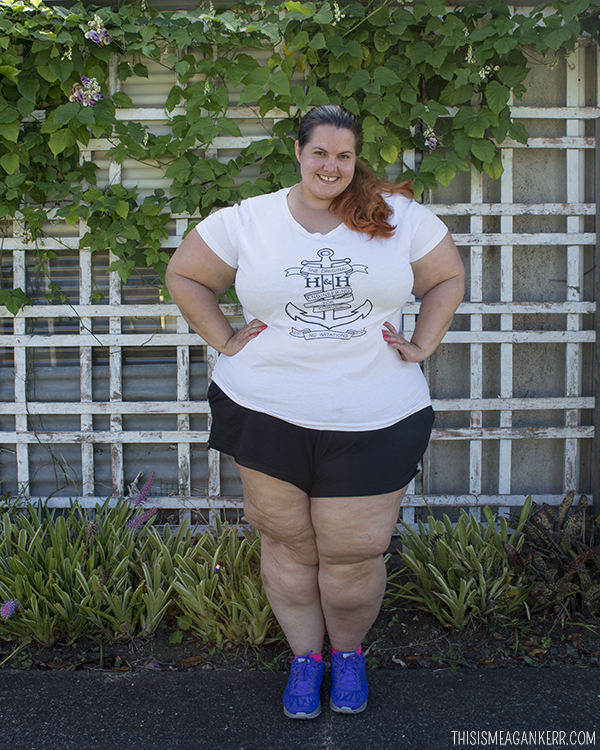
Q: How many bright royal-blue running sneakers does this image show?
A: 2